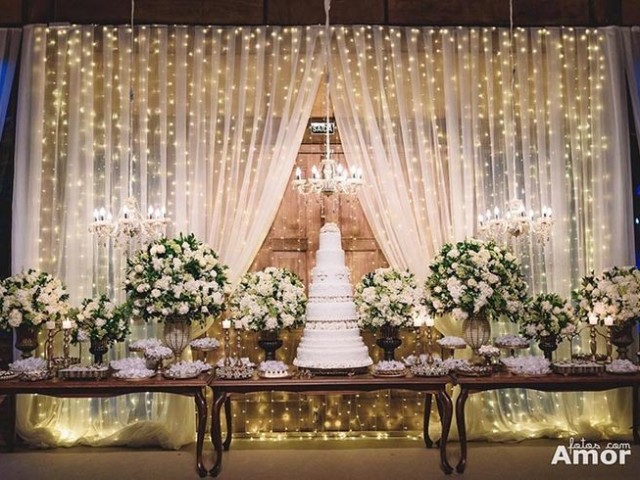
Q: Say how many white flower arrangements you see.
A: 8